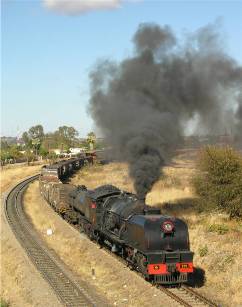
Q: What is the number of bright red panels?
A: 2